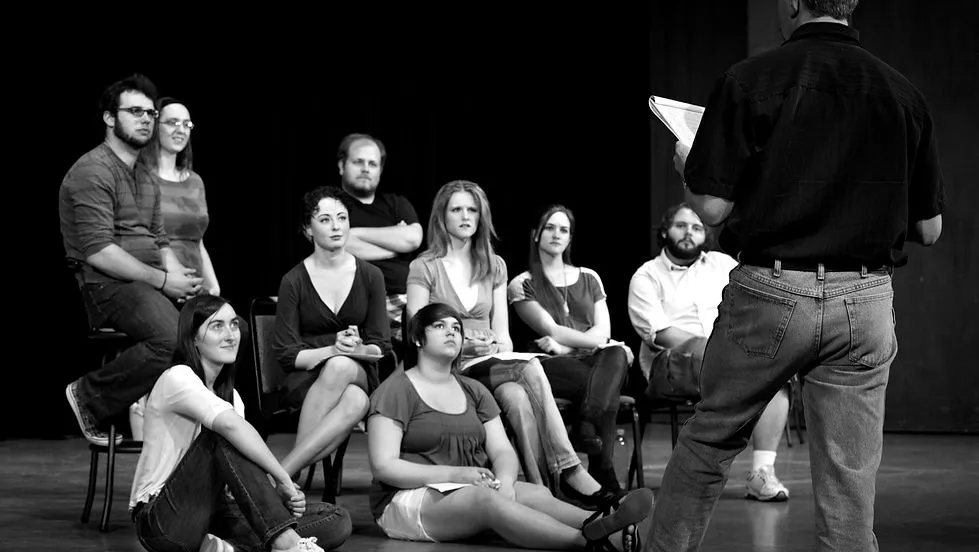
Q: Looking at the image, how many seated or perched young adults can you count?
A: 9